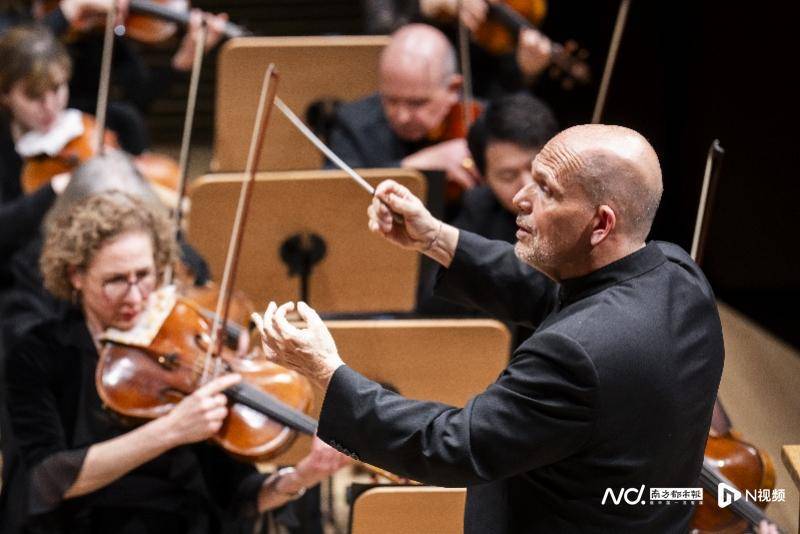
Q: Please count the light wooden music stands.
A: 4